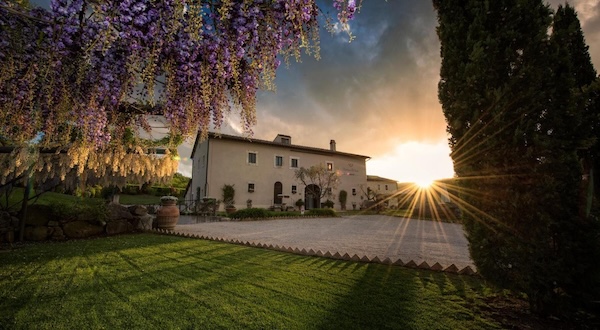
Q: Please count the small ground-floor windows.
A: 4